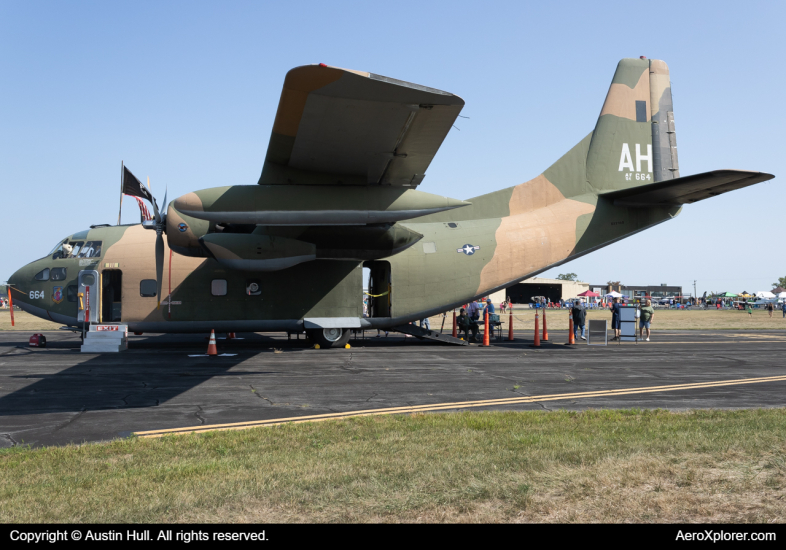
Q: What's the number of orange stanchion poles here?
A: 6